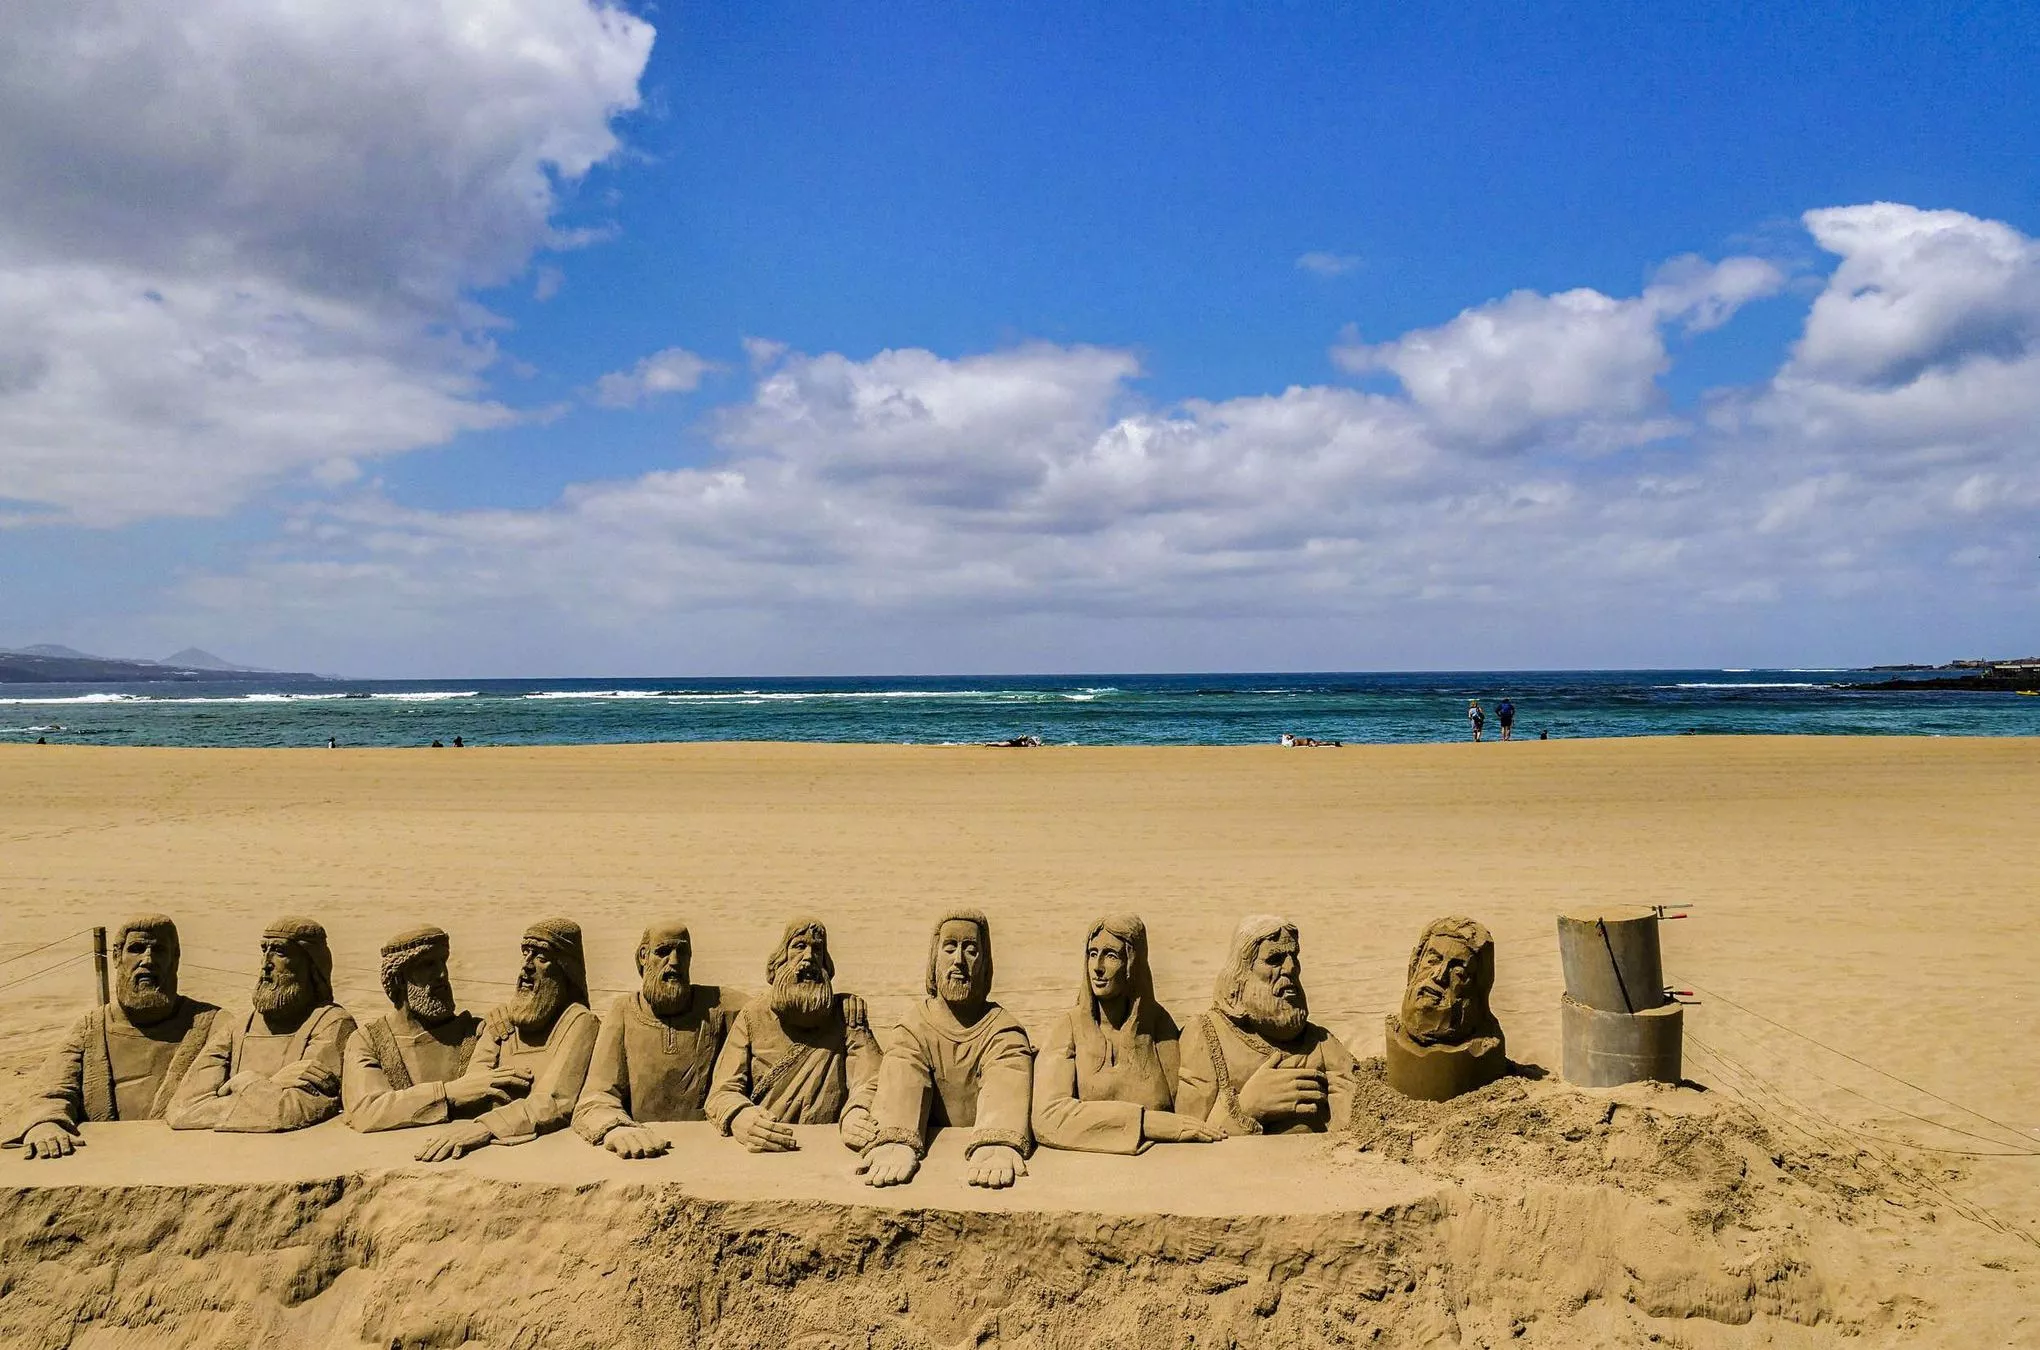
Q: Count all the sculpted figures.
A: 10